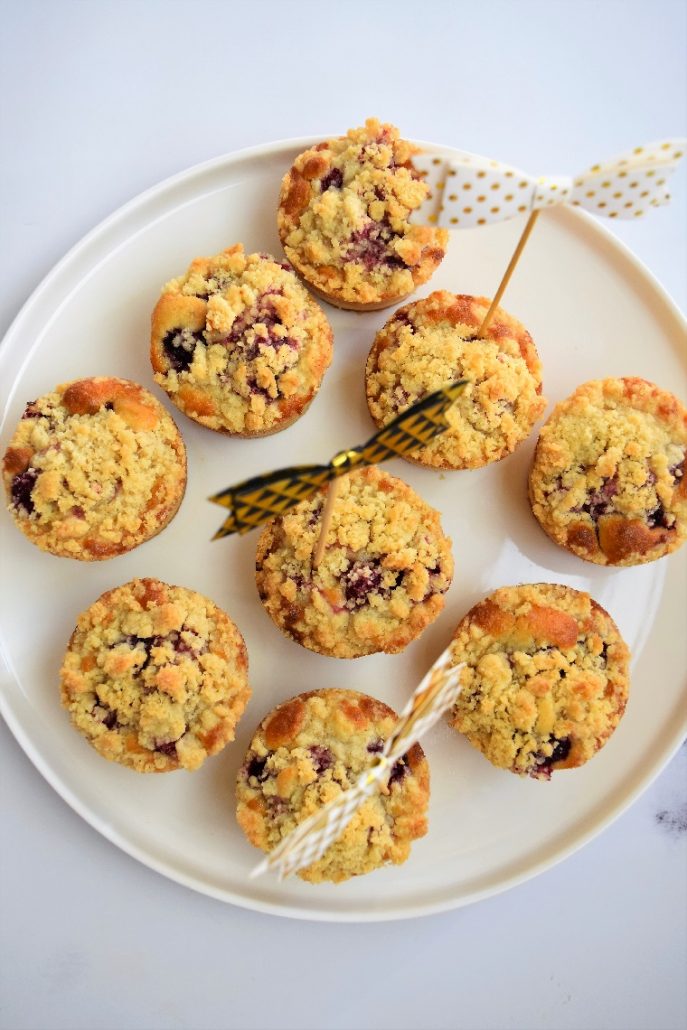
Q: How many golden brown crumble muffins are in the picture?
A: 9